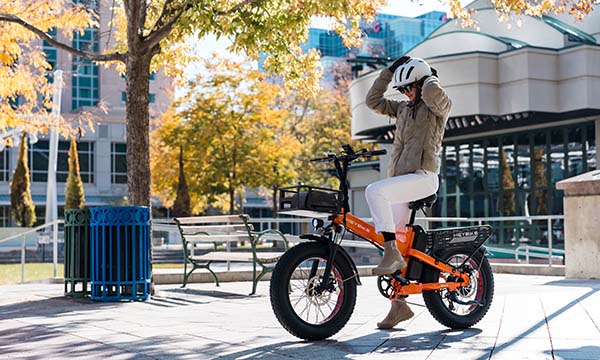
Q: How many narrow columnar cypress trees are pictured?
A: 3